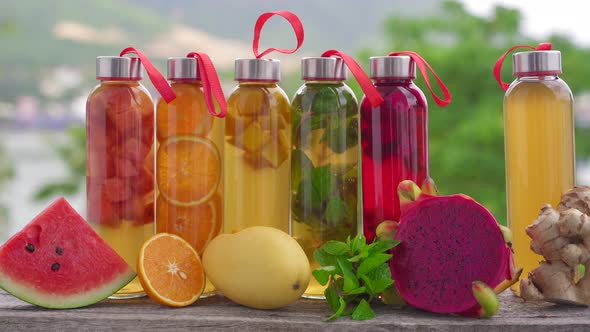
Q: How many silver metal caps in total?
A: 6